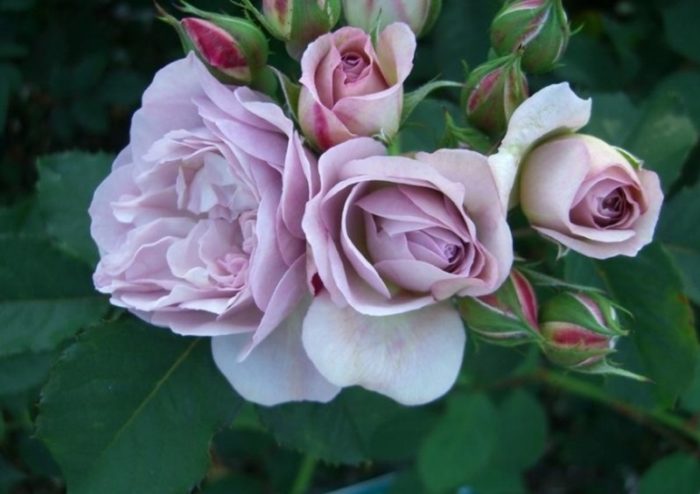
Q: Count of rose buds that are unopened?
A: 7